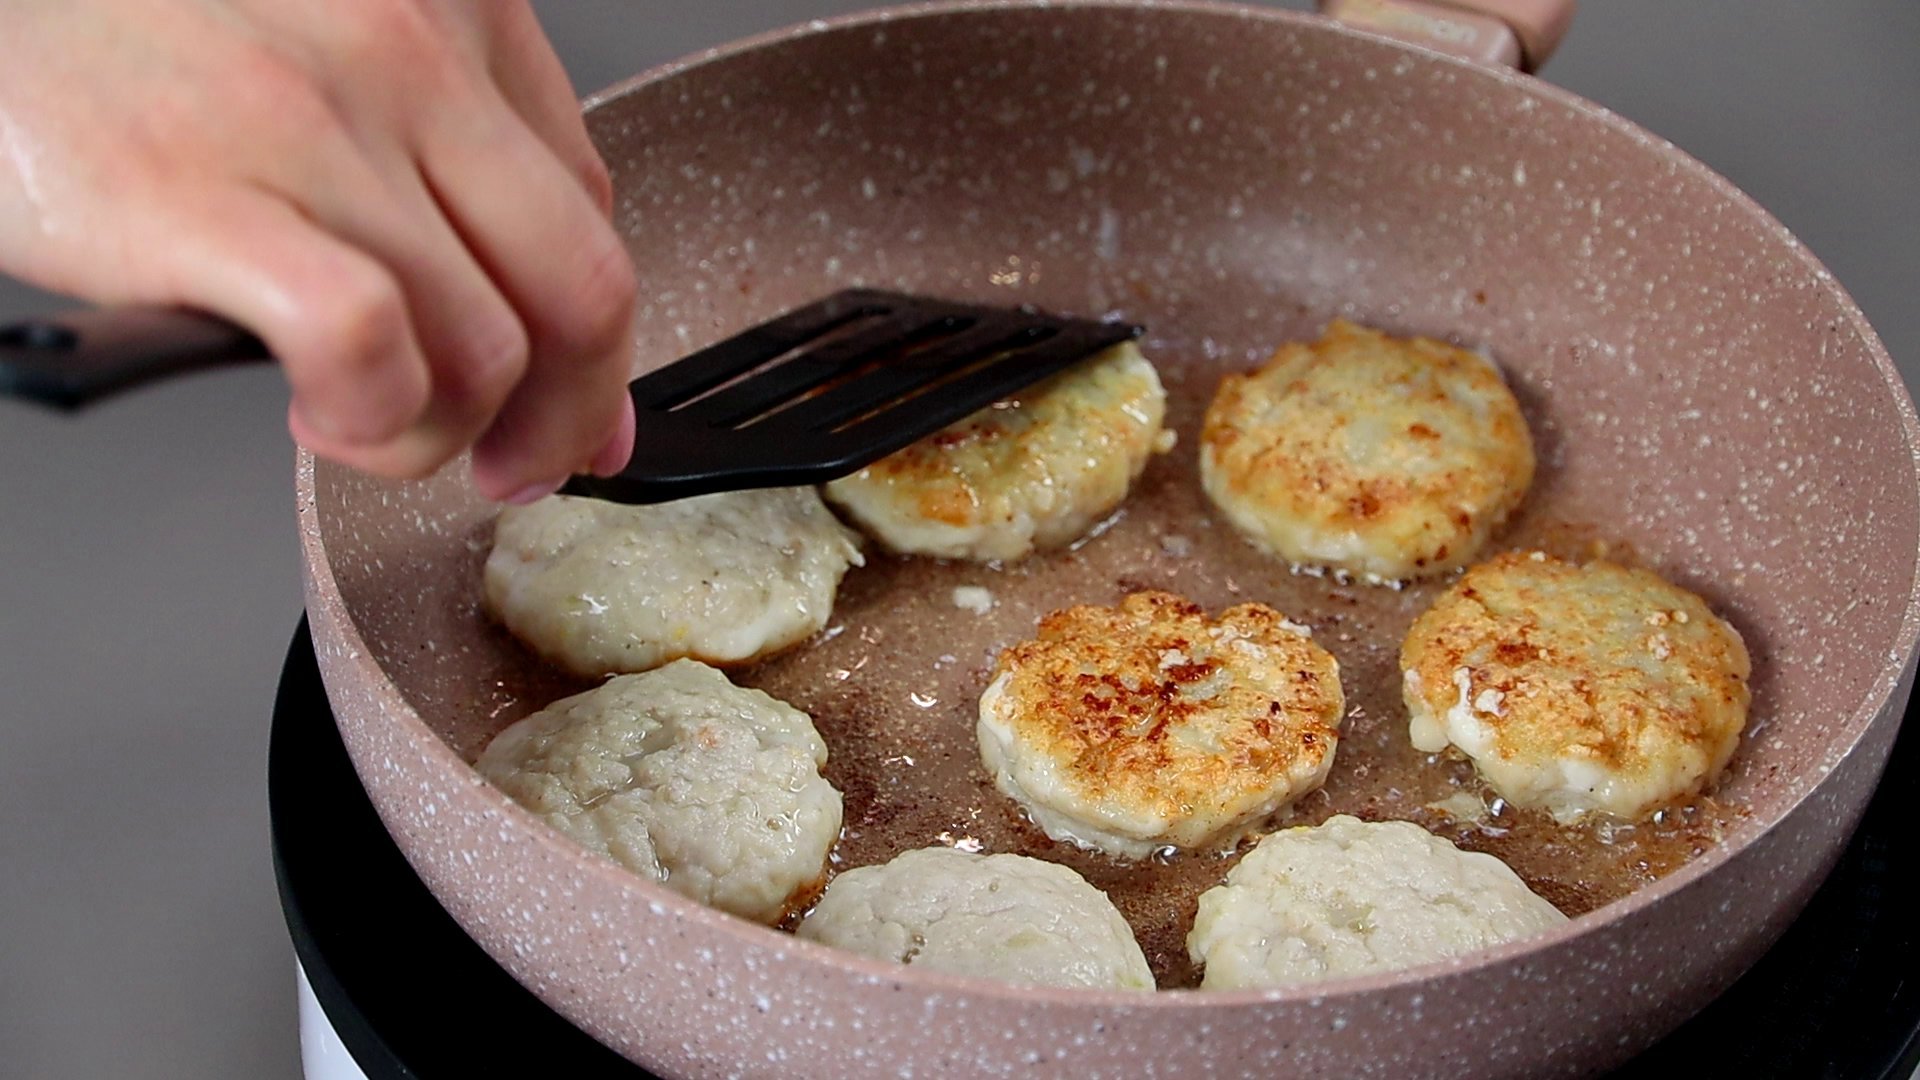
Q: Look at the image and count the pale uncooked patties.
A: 4